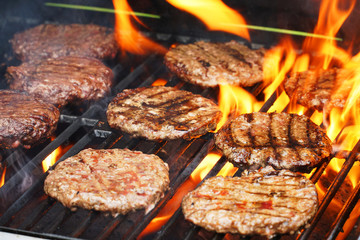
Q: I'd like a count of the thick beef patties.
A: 9